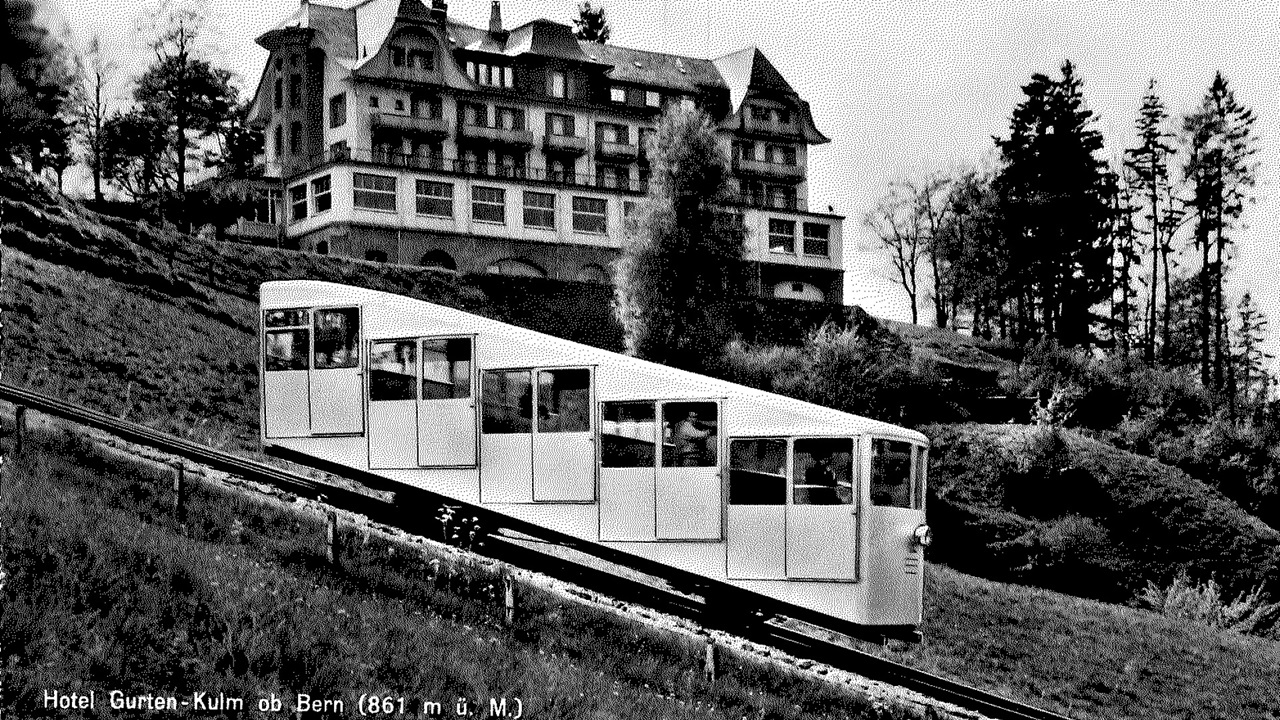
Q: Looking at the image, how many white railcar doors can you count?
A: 10